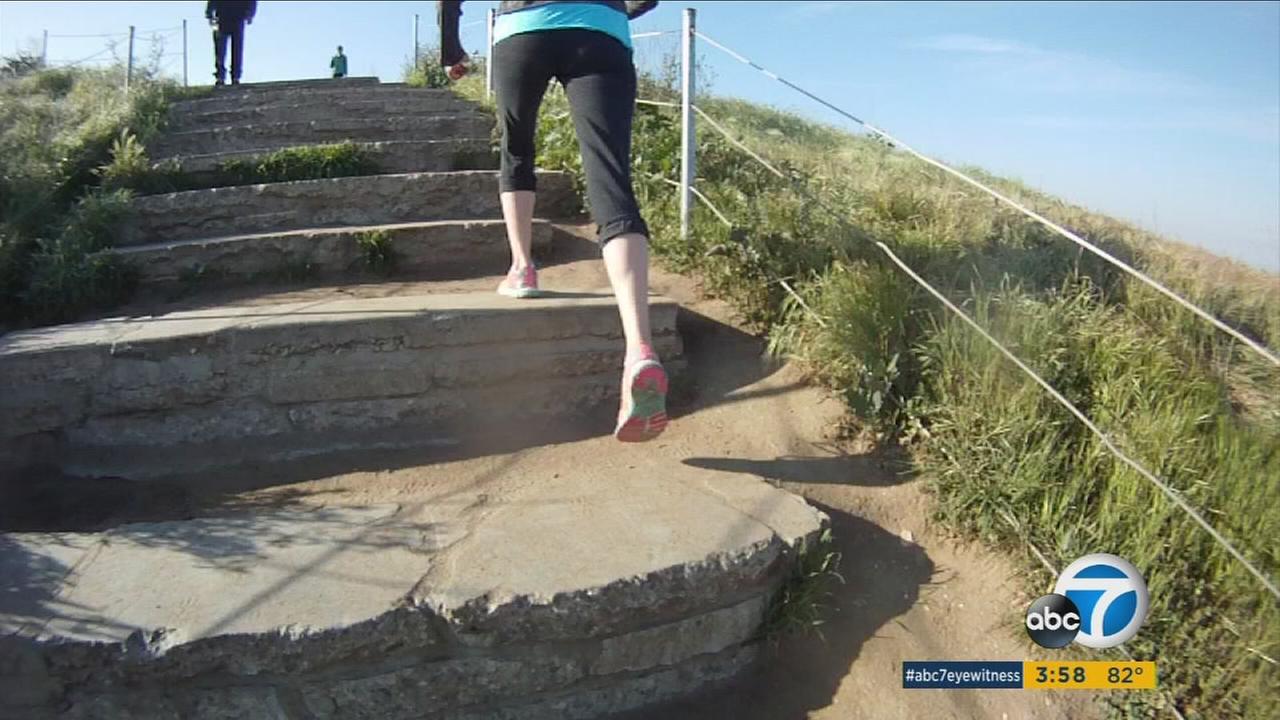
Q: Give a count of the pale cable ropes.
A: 3